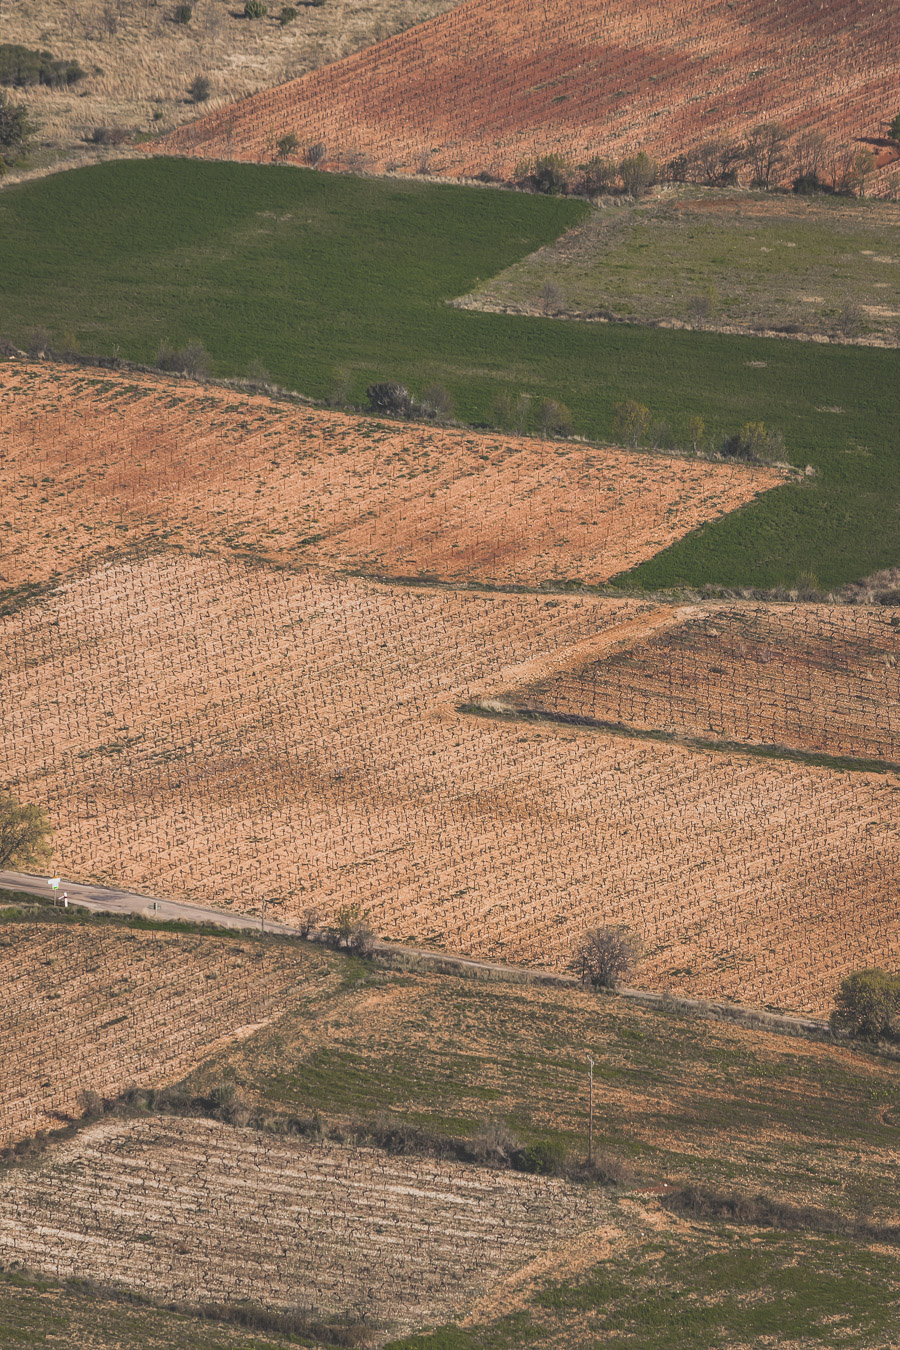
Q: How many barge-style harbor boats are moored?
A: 0